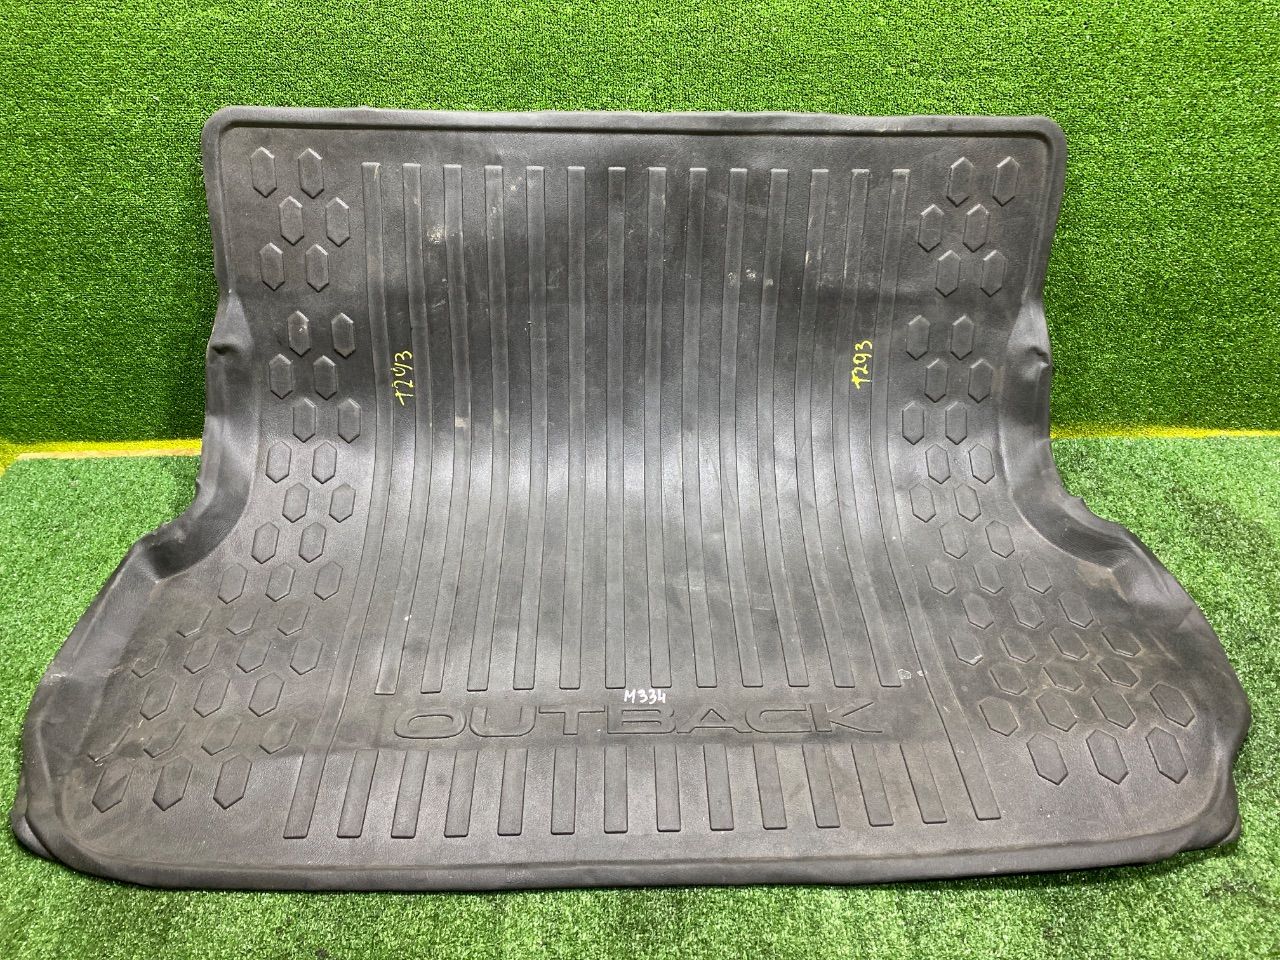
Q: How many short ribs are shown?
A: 12